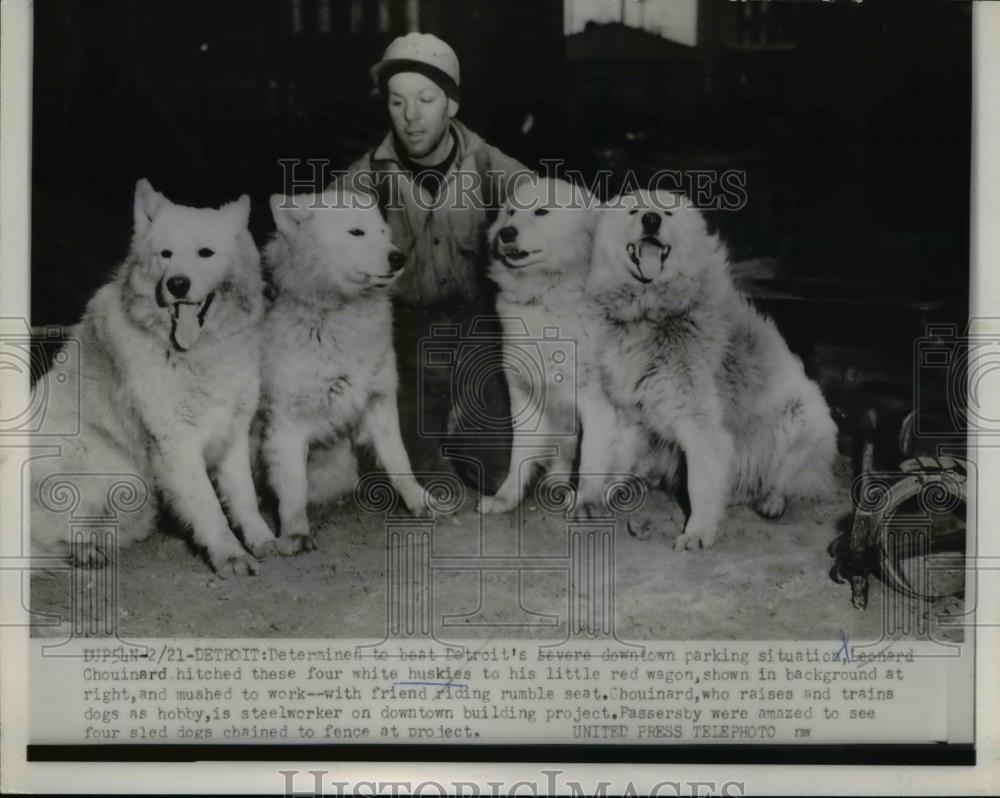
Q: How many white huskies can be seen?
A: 4